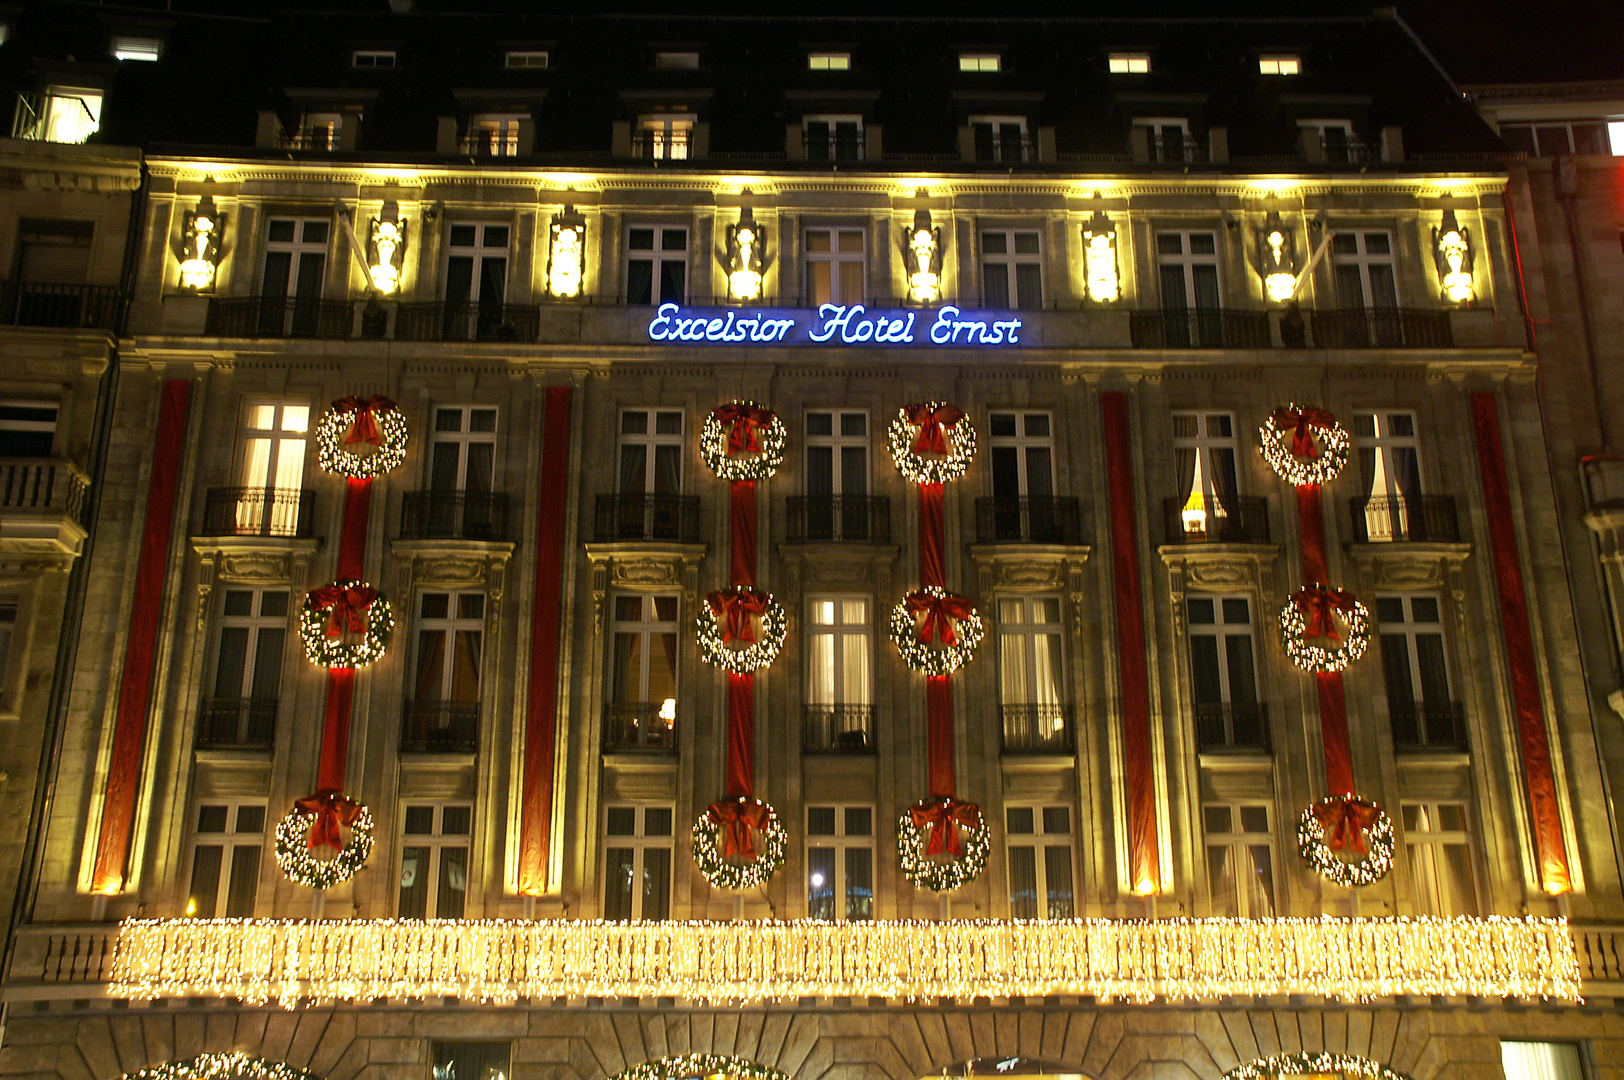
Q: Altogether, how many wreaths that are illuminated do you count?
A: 12